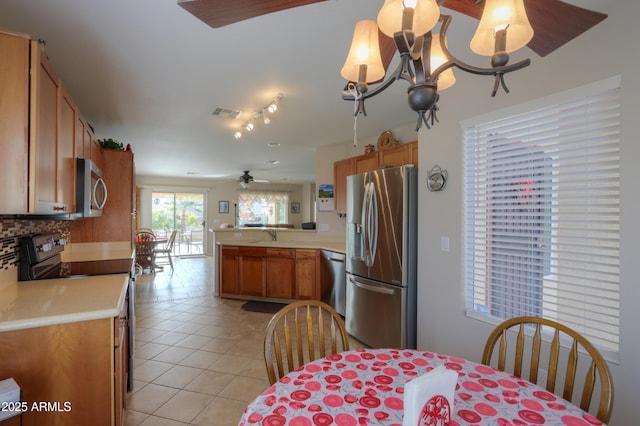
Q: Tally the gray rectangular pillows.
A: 0